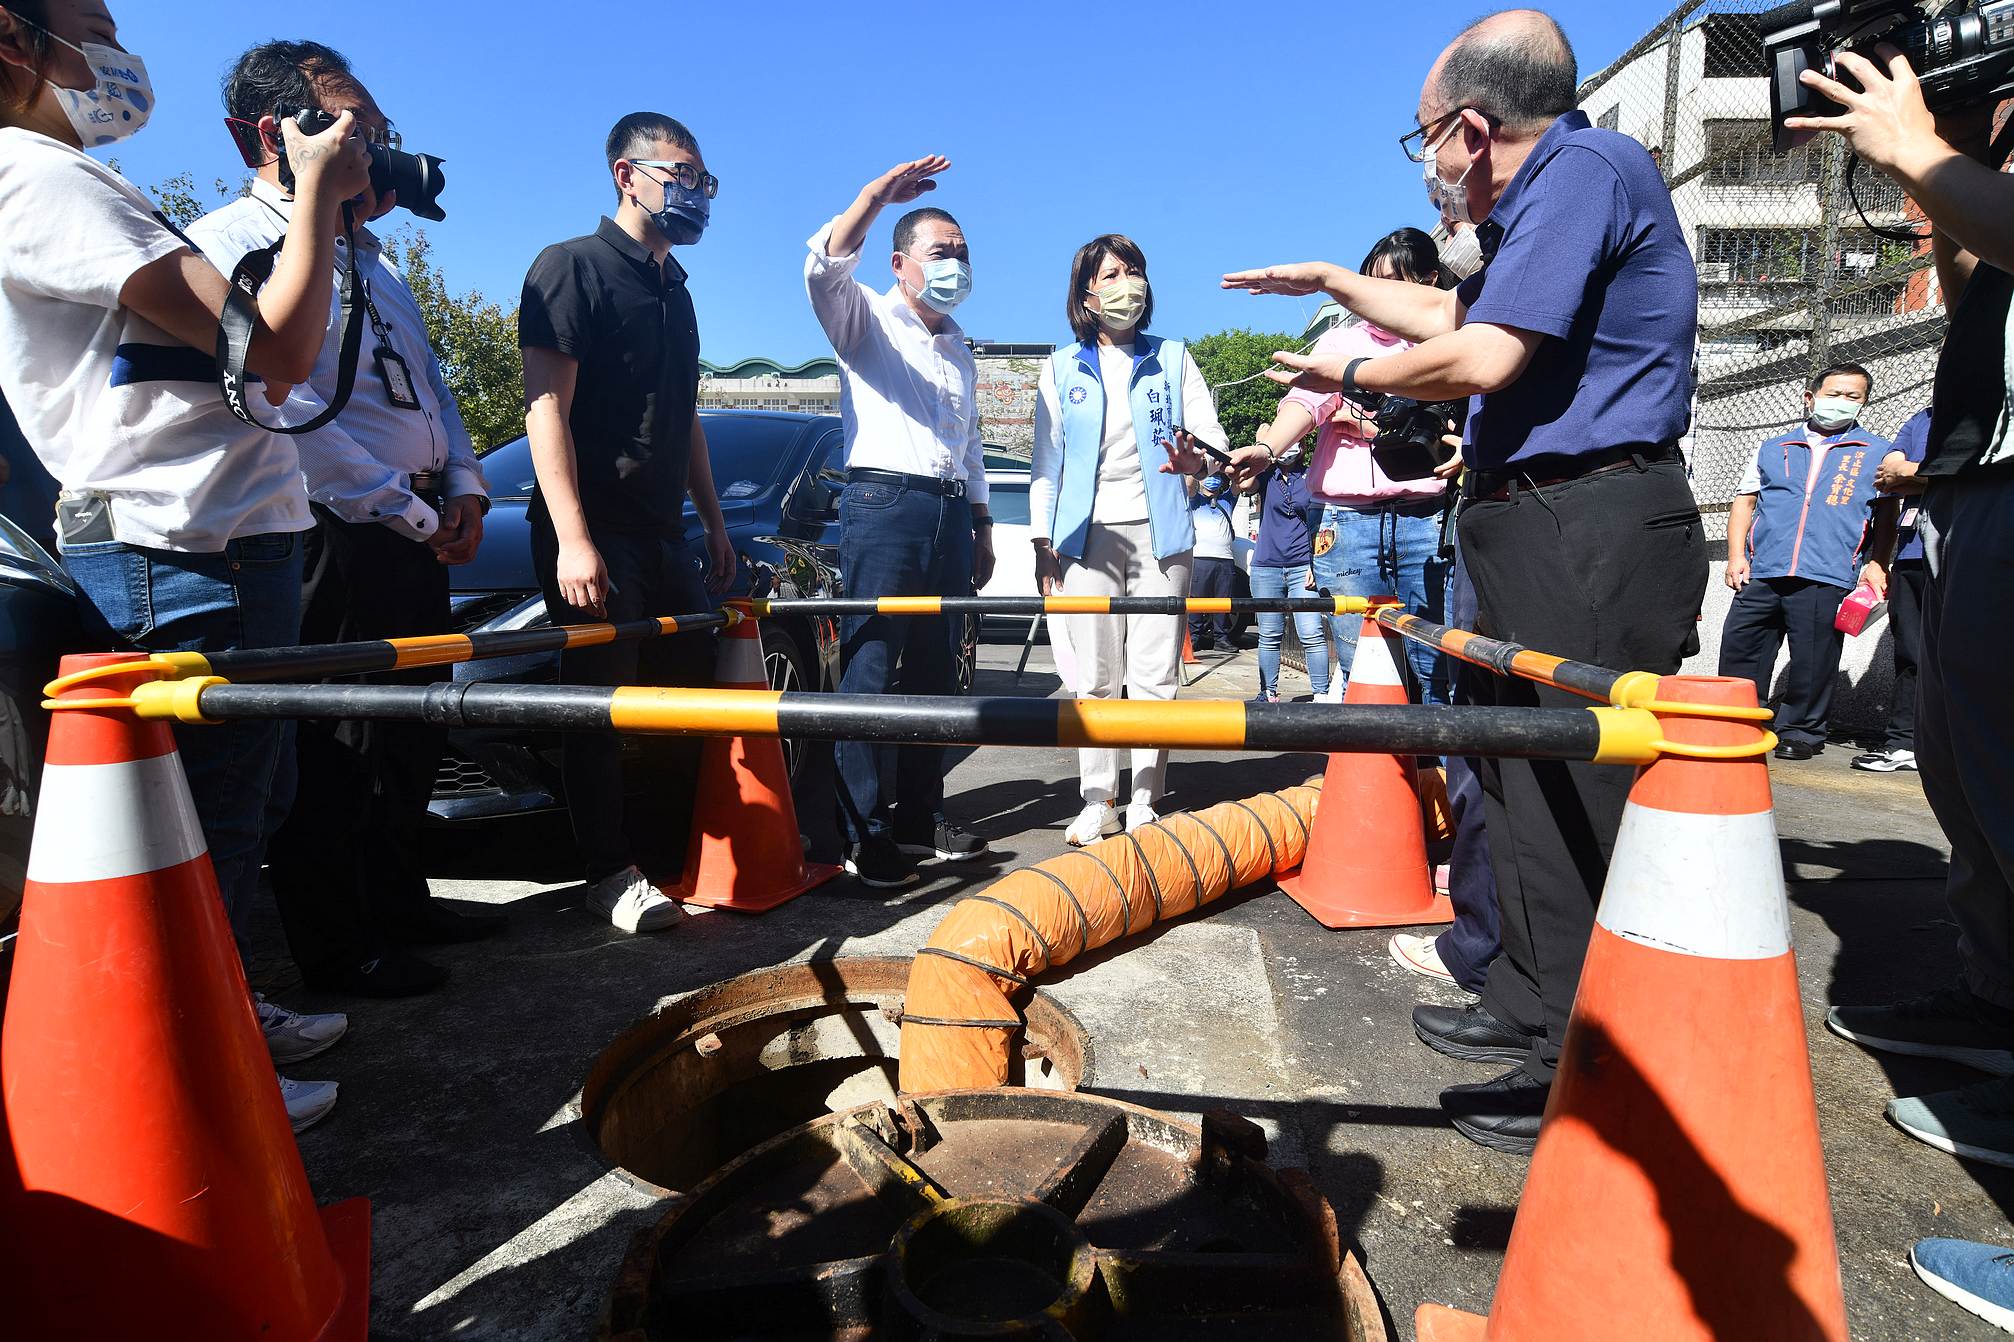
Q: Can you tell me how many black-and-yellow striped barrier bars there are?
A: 4